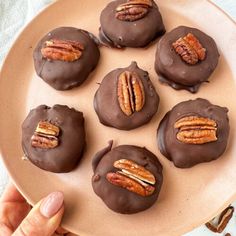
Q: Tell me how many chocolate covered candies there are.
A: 7